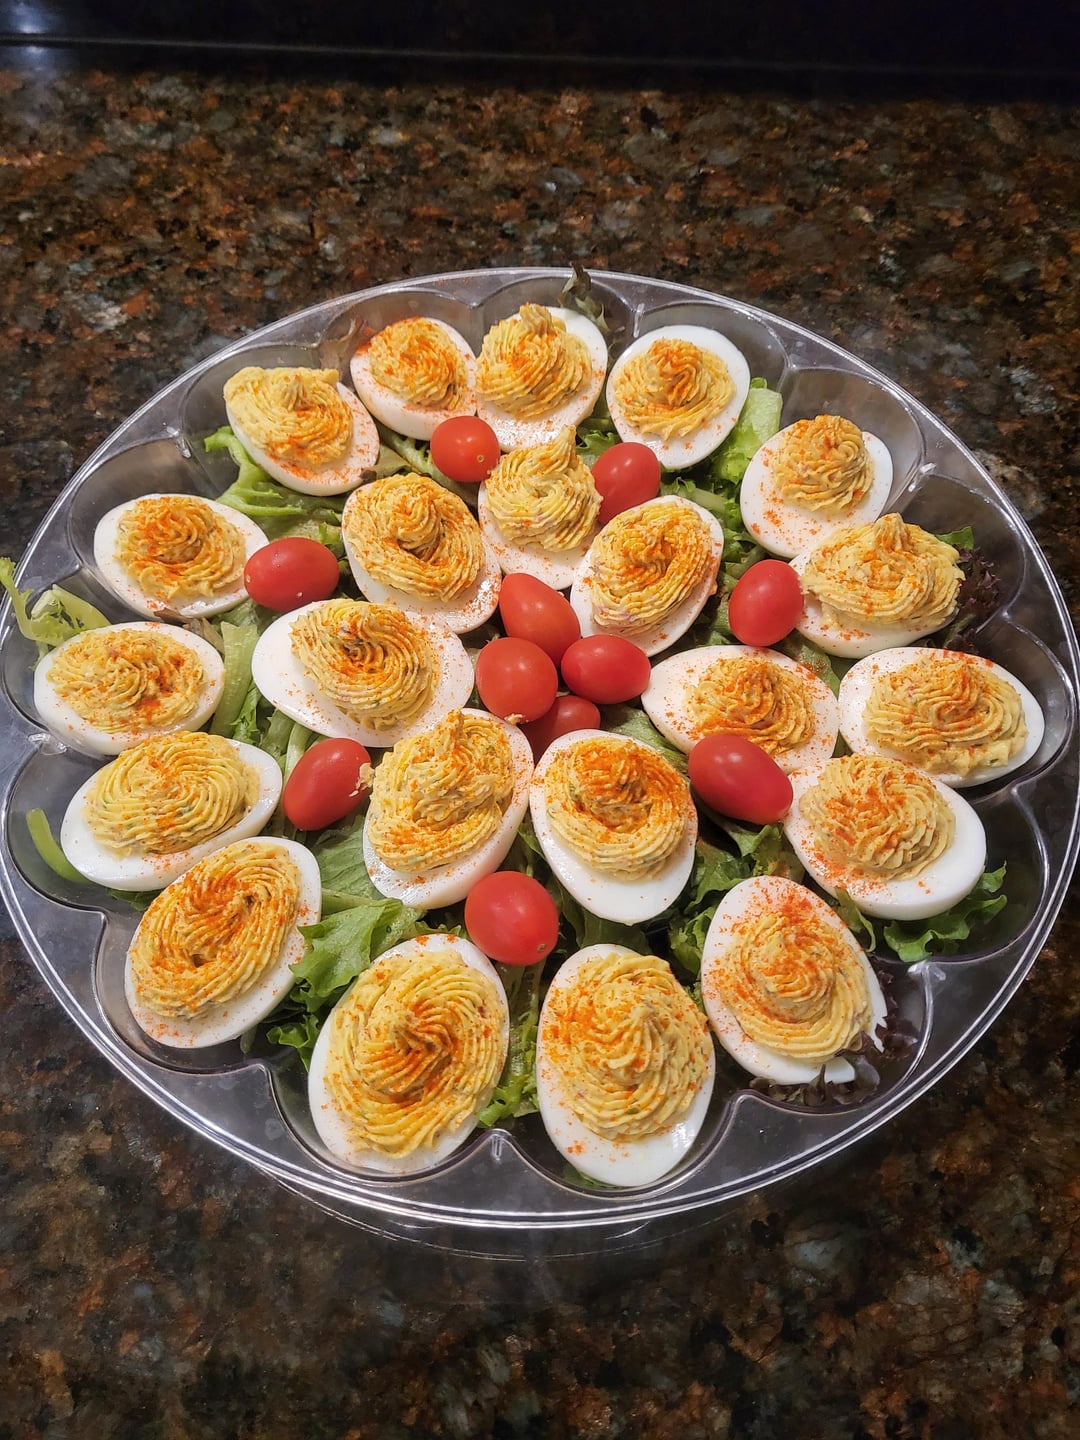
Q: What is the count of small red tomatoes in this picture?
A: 11